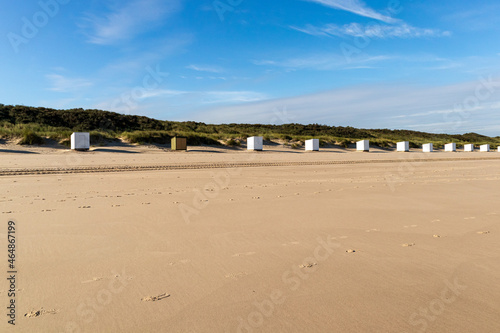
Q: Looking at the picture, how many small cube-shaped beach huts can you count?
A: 11